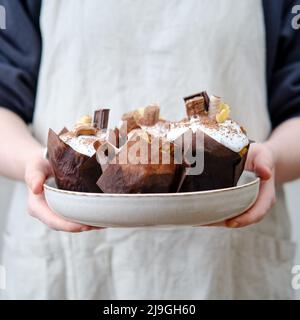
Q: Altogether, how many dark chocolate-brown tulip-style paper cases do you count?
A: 3